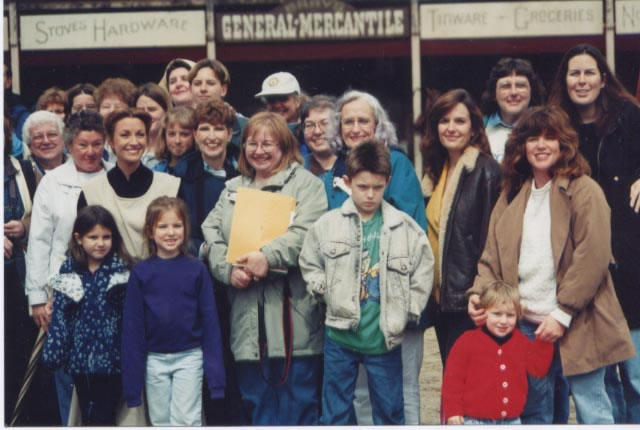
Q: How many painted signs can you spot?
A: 4